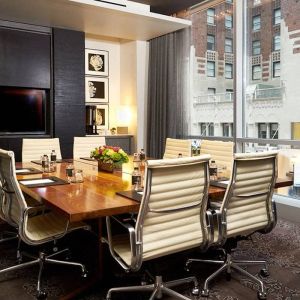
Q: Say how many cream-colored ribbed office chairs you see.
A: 7